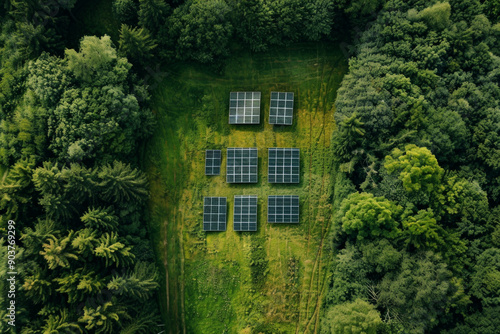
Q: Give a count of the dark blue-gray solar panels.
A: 8